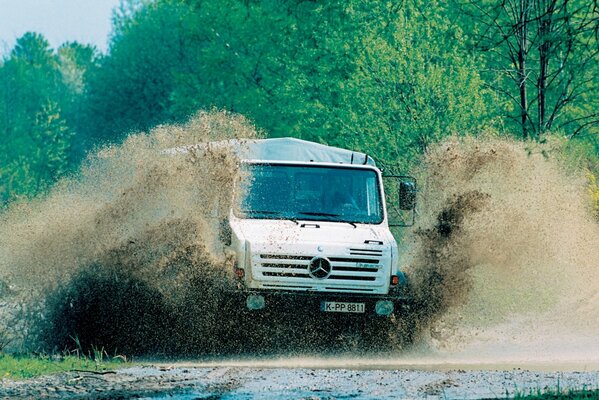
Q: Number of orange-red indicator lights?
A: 2